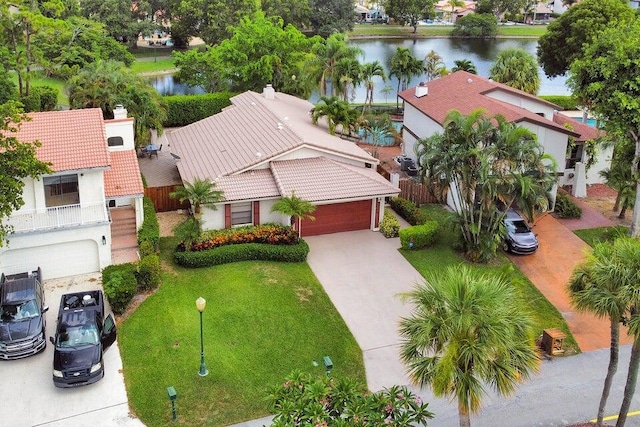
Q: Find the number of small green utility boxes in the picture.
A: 2